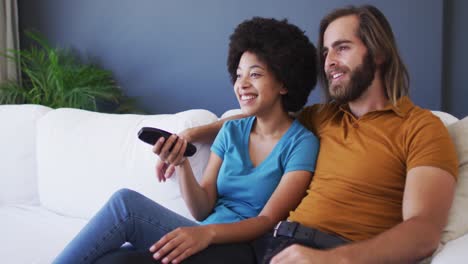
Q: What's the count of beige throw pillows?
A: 1